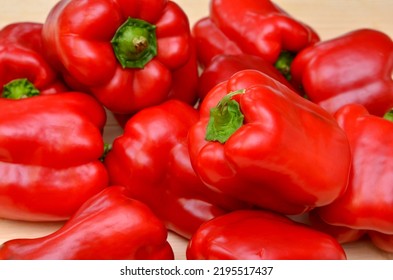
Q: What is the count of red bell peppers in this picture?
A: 11